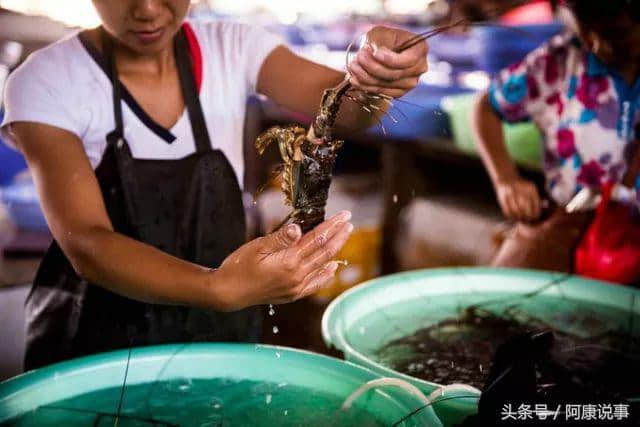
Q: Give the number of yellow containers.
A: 1